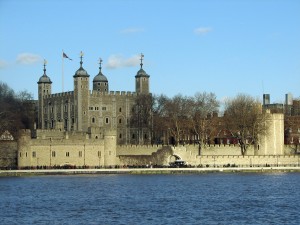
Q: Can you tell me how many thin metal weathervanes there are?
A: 4